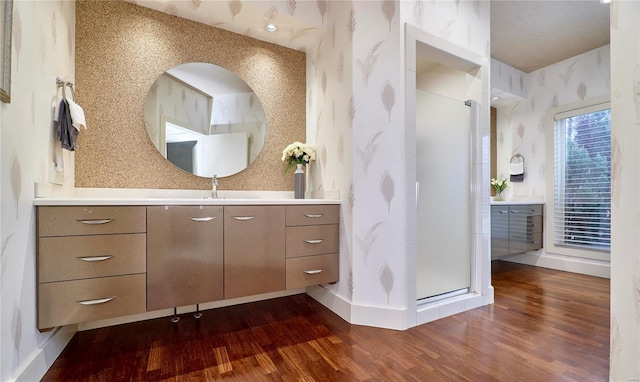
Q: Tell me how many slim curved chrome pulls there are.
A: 13